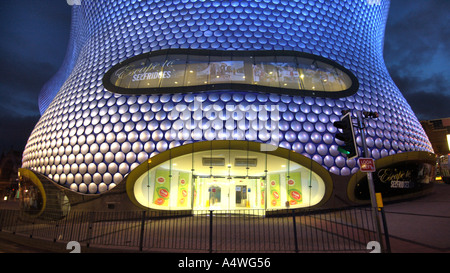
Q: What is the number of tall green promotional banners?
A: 4